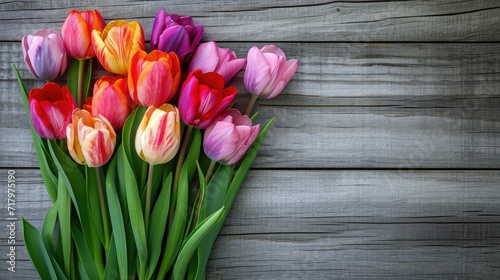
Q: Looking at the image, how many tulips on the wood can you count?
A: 13